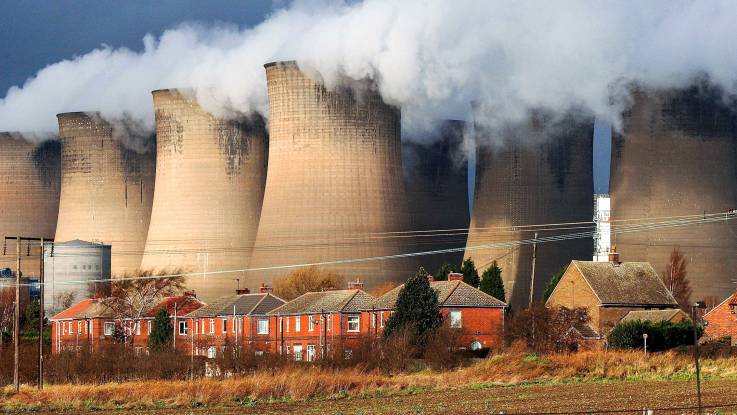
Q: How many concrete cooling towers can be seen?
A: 7